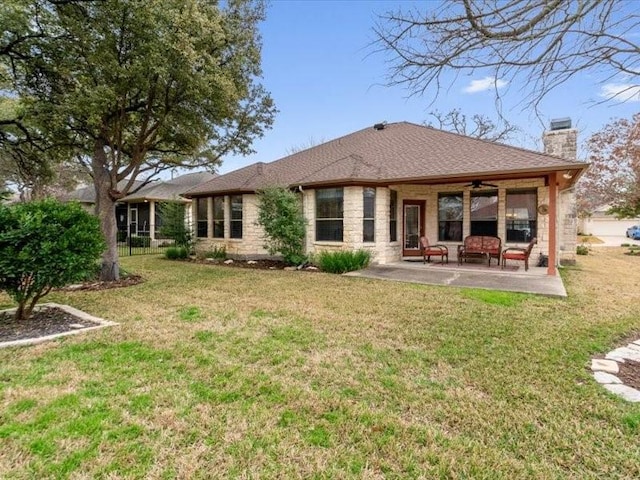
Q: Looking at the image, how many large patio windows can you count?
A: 3